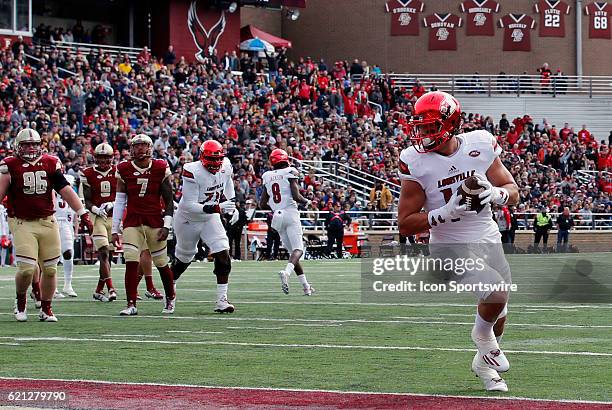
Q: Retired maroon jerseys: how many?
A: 6